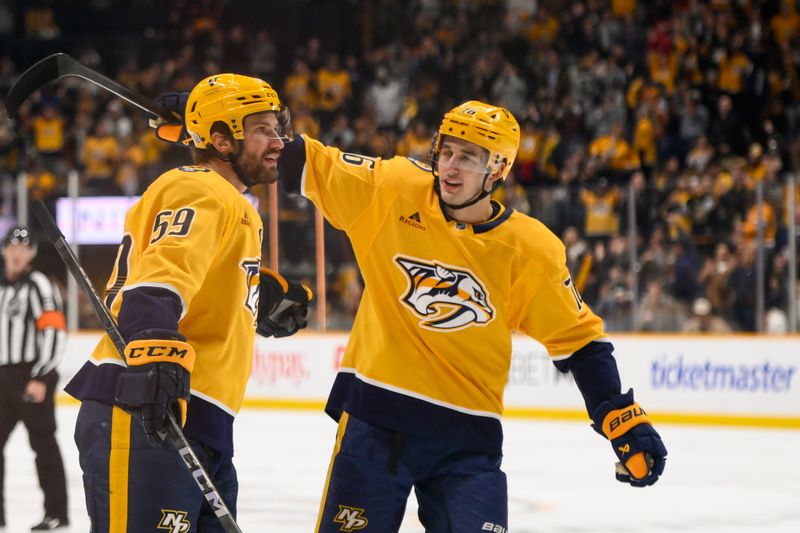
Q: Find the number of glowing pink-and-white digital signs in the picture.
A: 1